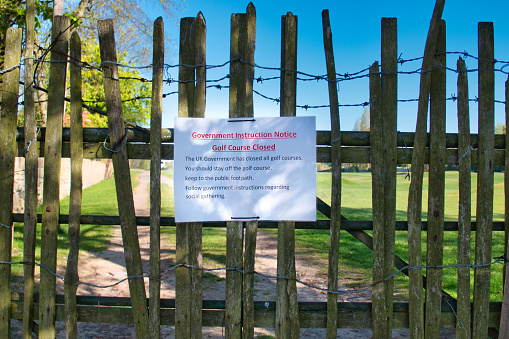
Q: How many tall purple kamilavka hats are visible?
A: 0